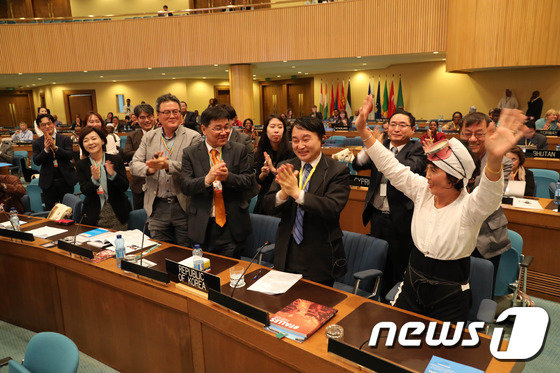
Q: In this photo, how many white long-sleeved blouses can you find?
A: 1